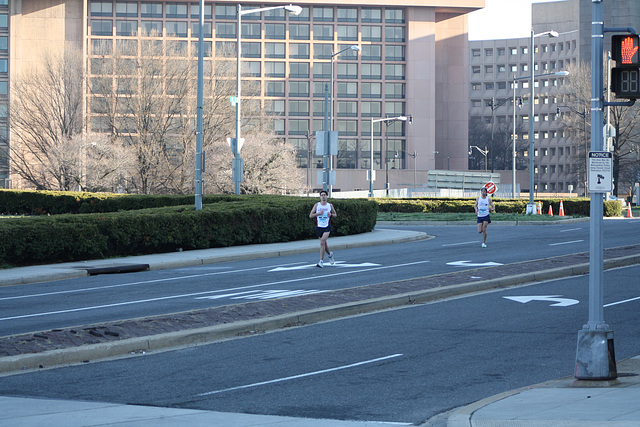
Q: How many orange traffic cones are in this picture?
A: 4